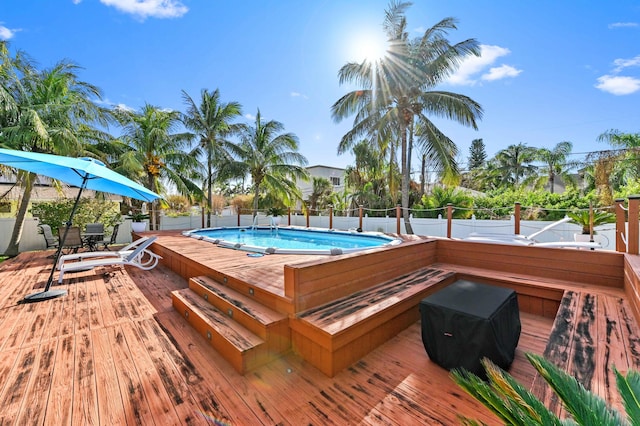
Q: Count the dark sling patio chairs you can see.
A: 4